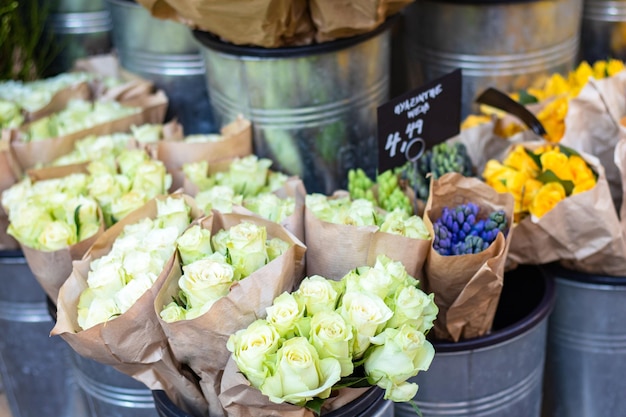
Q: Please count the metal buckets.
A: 10